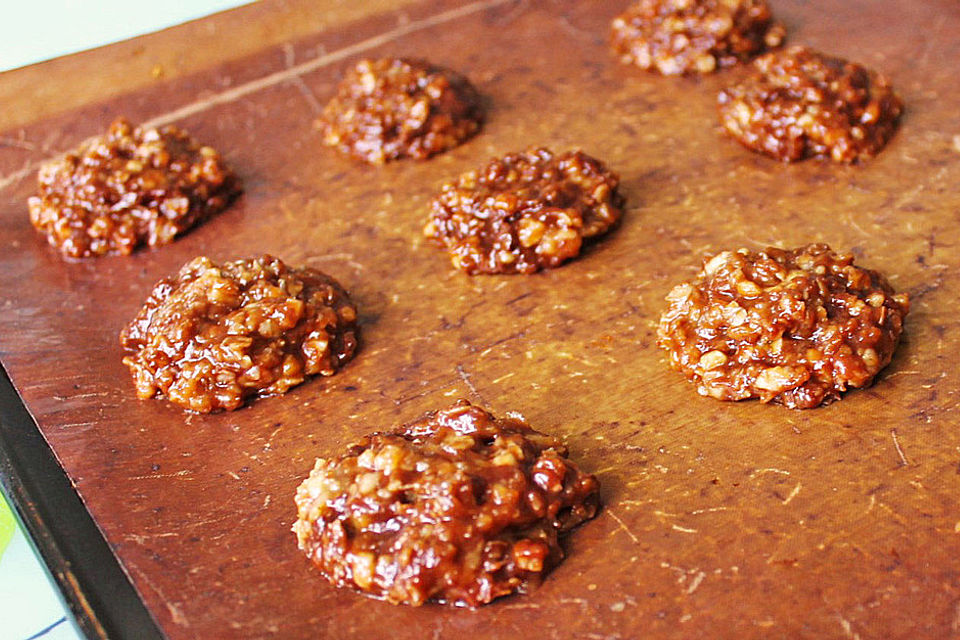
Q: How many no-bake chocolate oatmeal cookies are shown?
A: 8